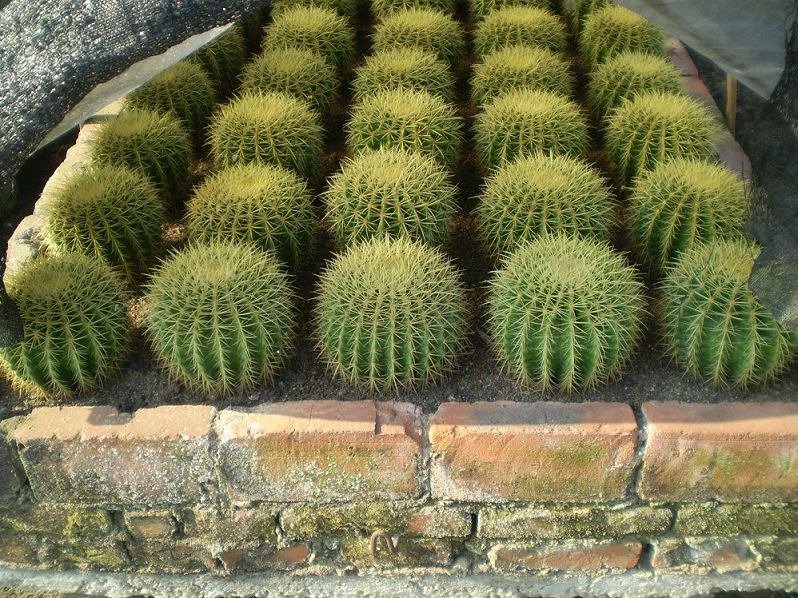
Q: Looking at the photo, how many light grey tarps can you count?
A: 2